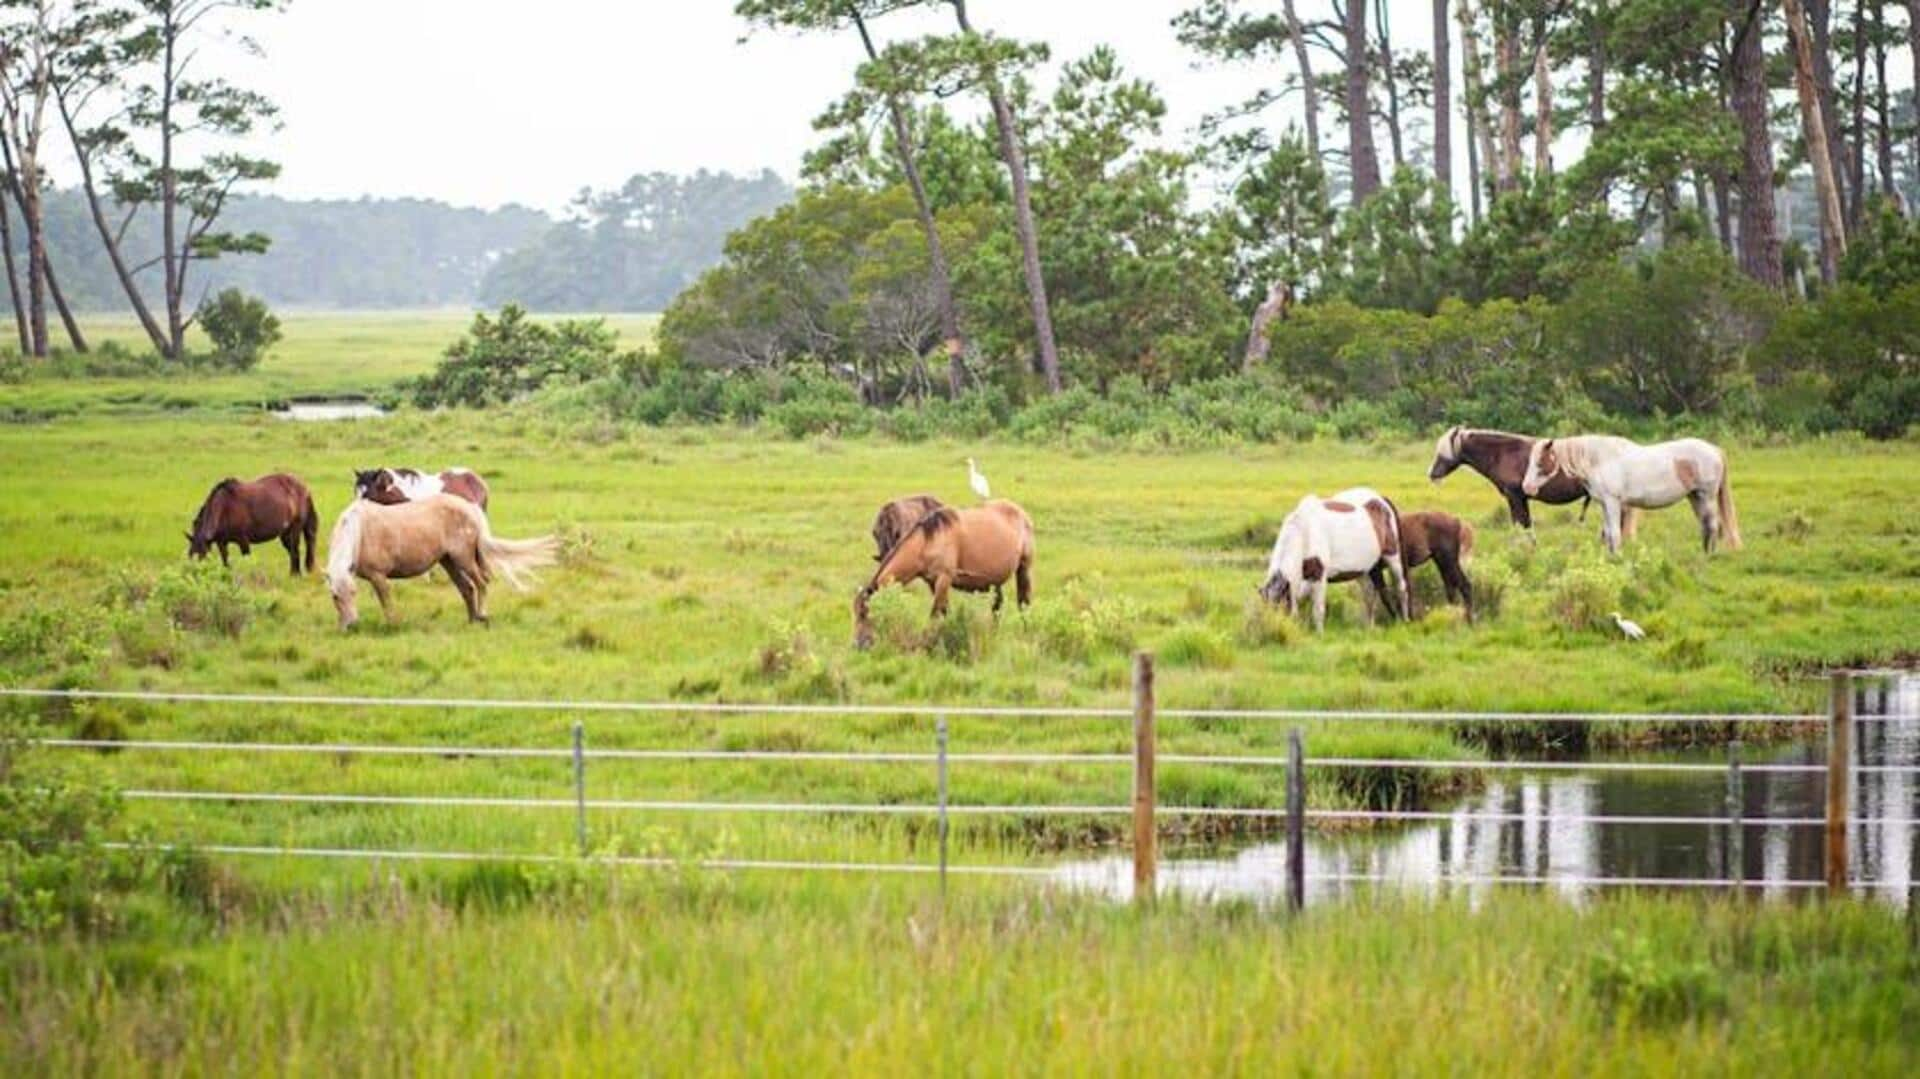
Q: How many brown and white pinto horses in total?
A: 3